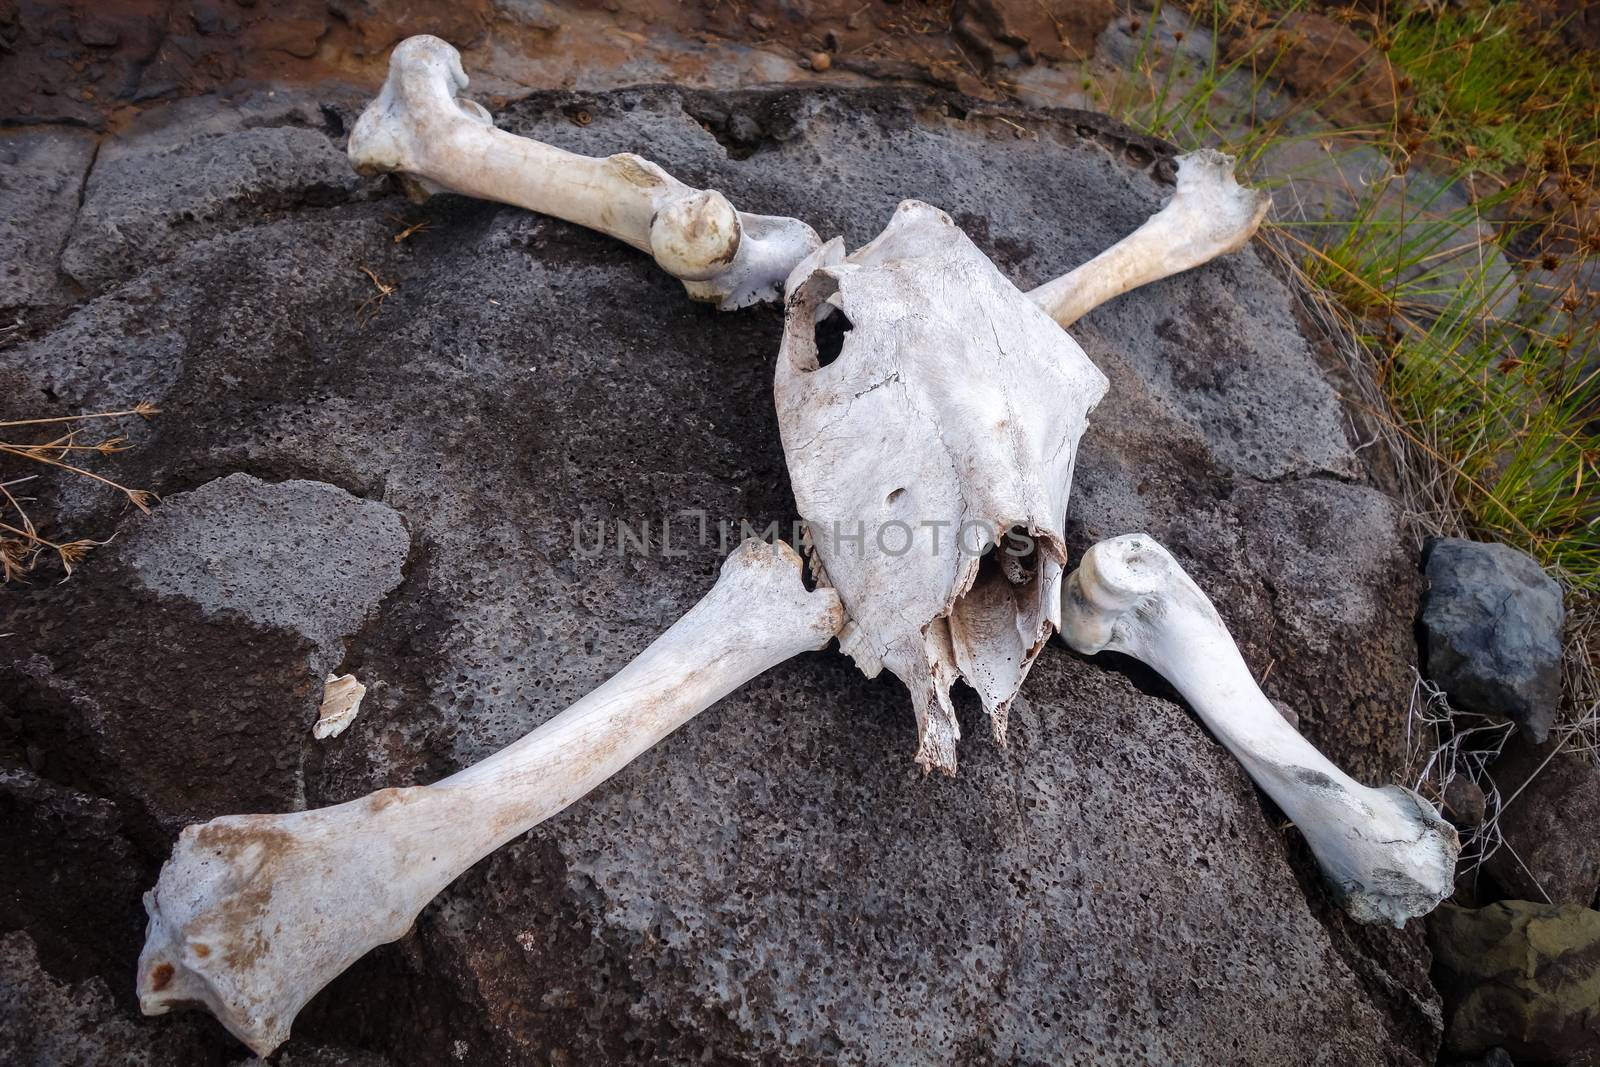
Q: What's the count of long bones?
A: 4